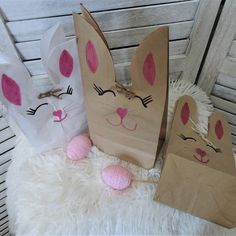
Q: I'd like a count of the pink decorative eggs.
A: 2